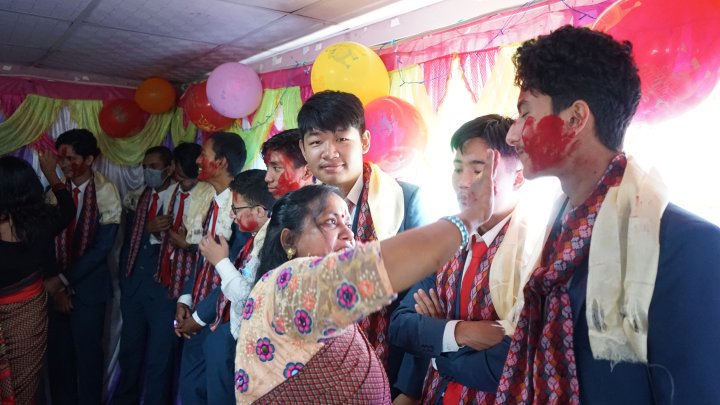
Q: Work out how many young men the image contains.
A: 9